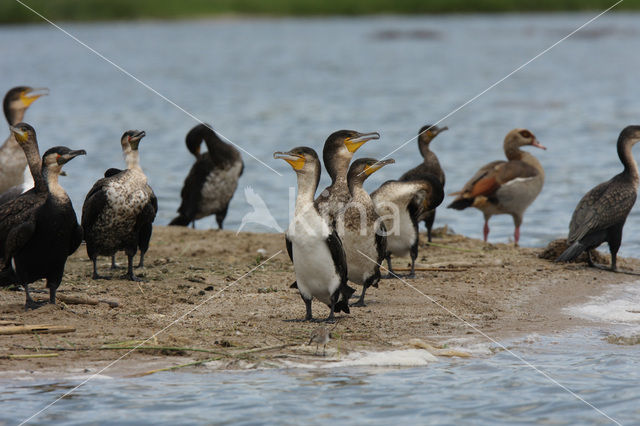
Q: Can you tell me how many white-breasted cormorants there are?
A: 11